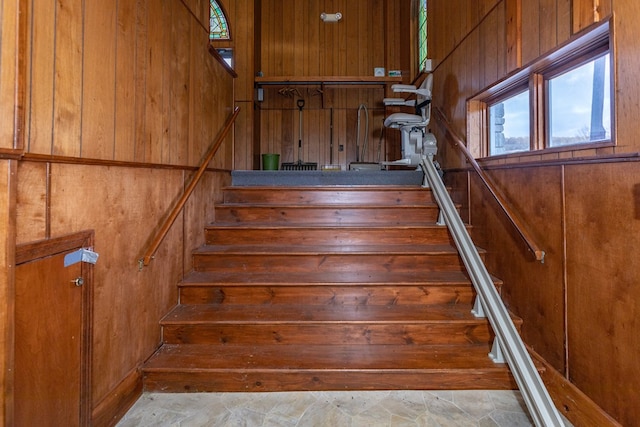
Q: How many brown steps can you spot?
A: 7